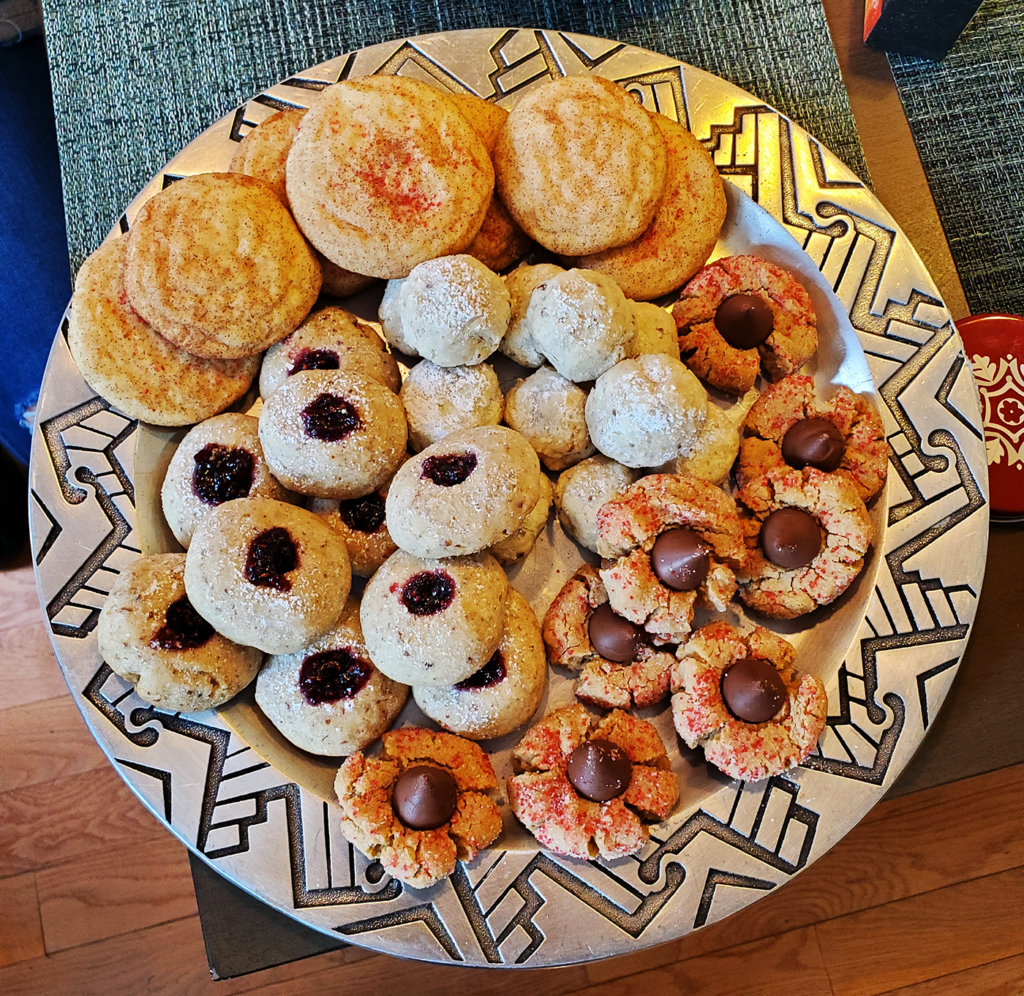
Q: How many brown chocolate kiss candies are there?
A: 8